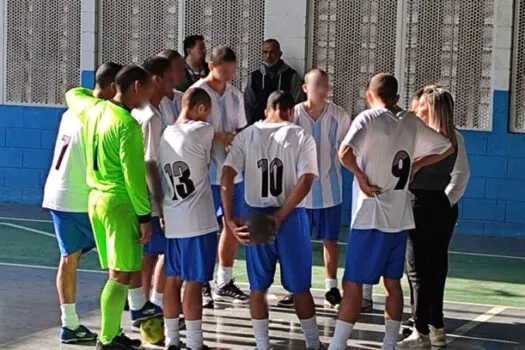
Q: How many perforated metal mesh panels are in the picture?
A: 6